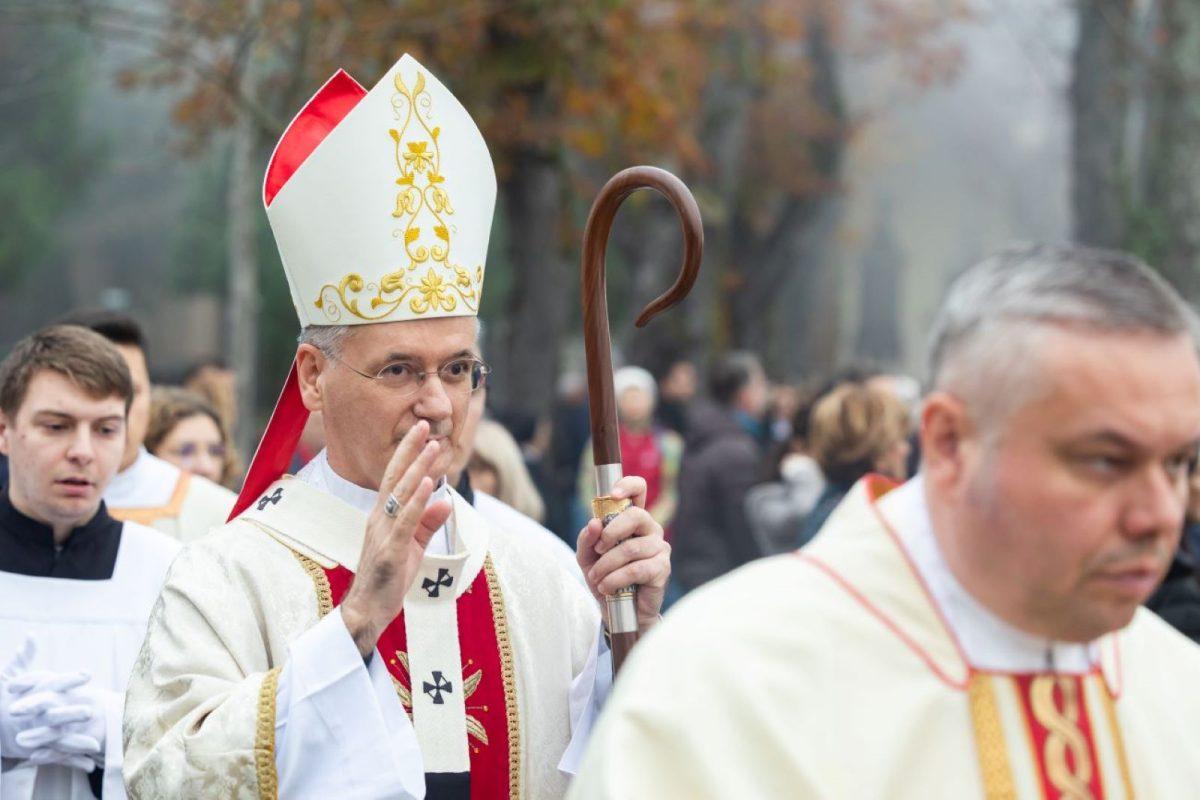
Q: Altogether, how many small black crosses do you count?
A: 3